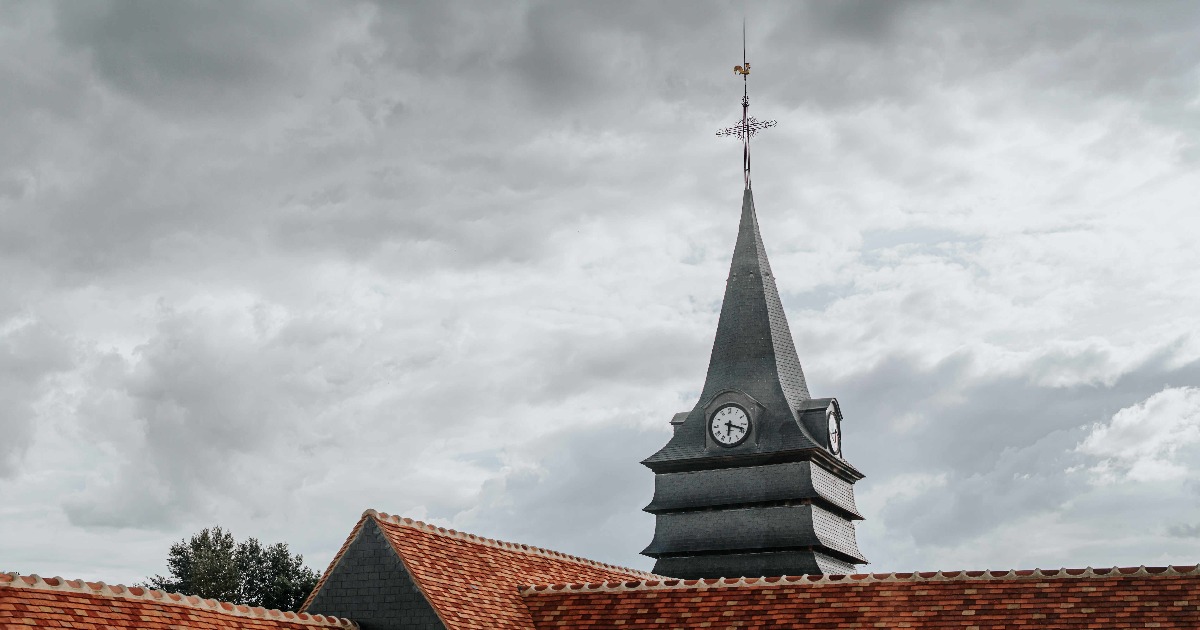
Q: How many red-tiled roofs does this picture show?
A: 3